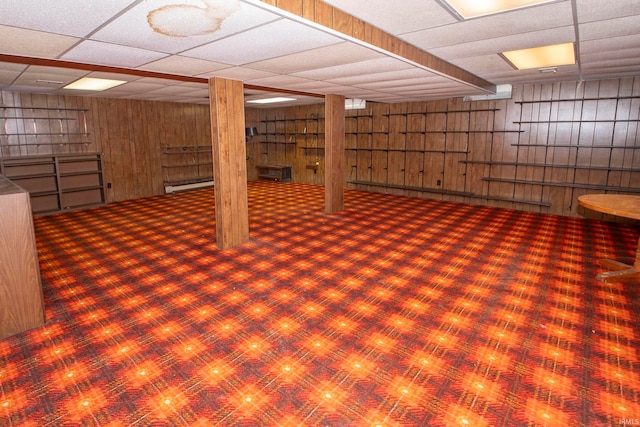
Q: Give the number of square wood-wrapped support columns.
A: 2